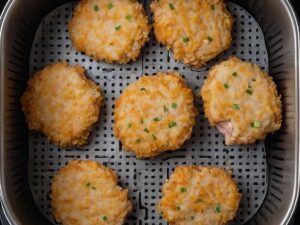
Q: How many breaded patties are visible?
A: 7